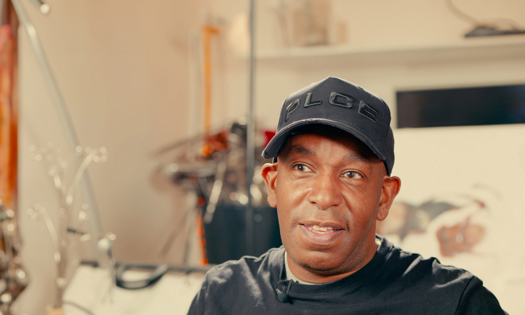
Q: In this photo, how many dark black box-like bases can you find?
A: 1